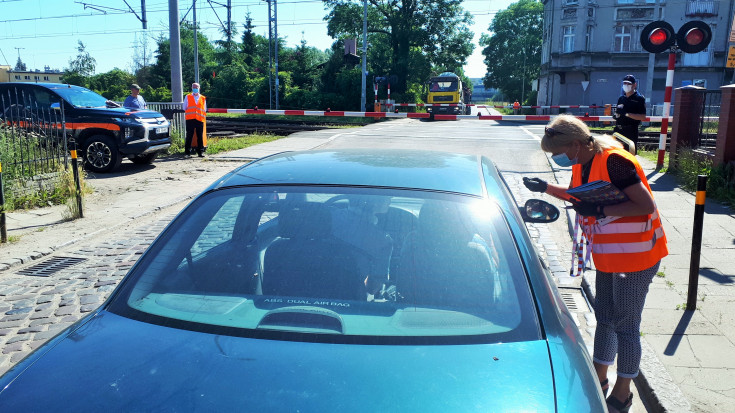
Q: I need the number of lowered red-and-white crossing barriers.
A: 4